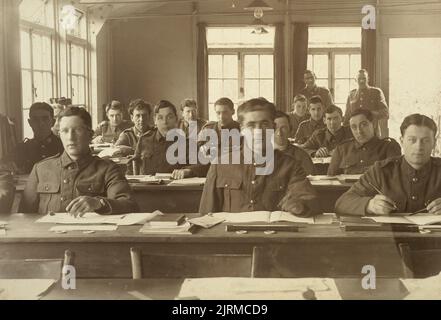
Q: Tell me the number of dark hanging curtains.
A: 4